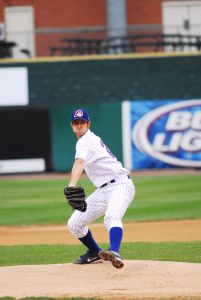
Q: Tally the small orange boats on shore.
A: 0